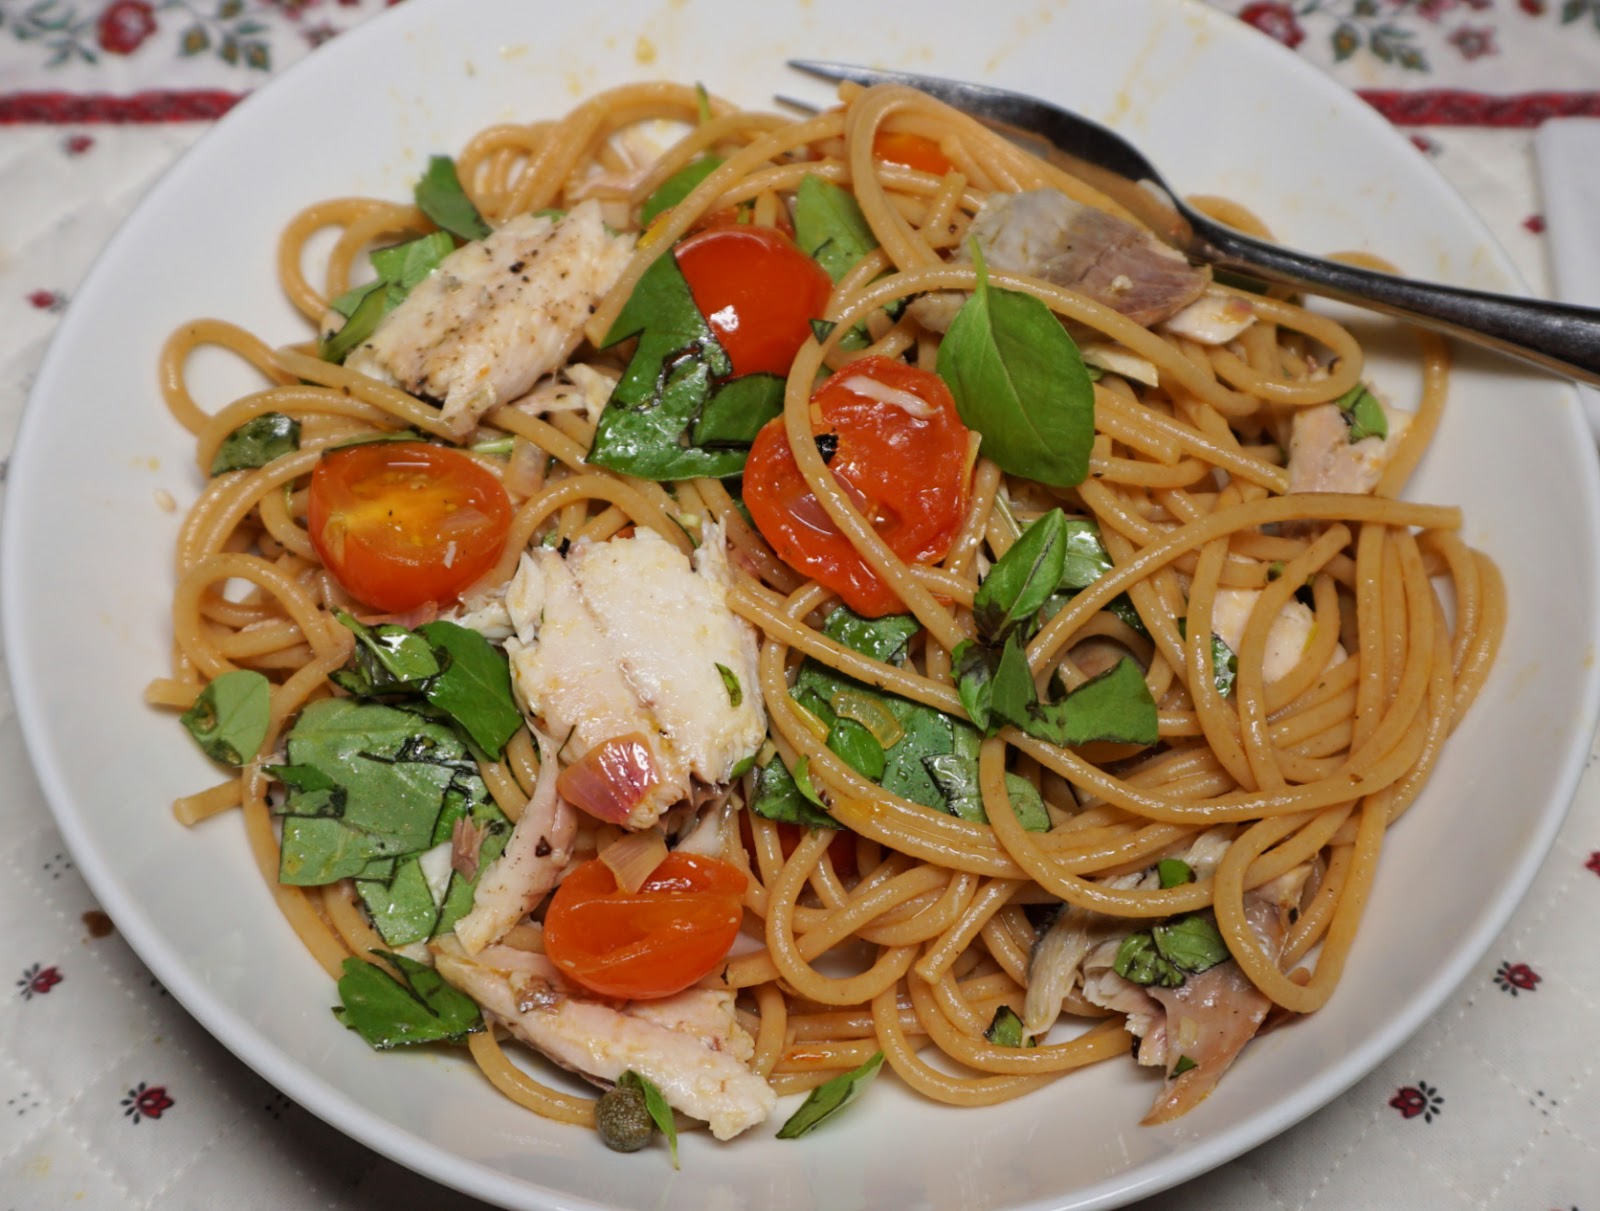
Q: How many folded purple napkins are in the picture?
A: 0